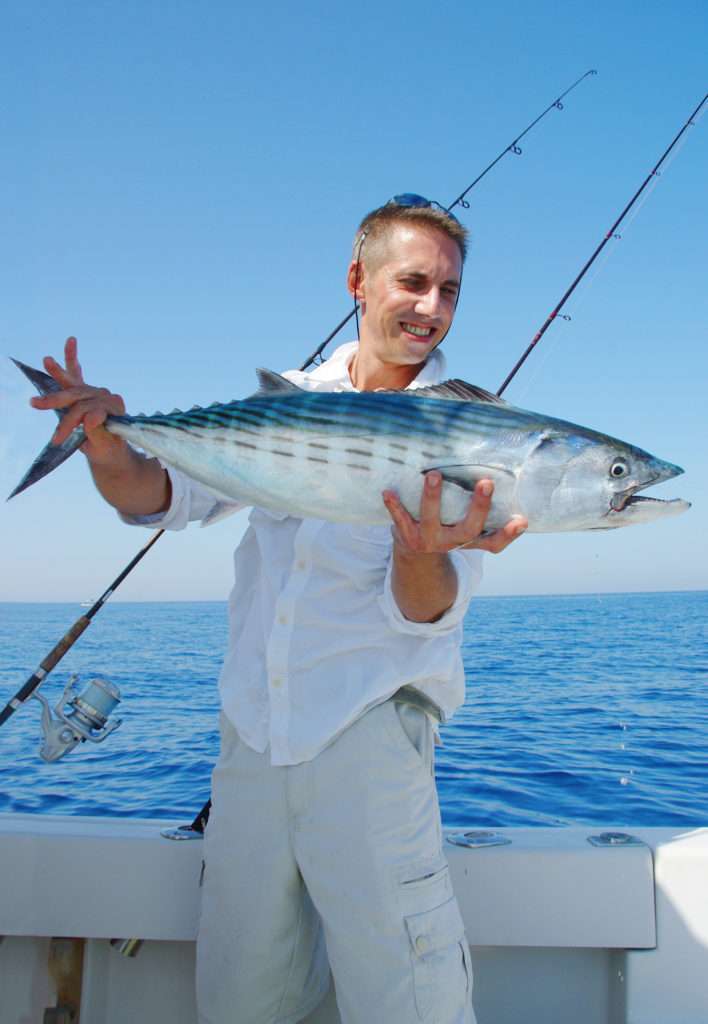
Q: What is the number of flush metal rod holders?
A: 3